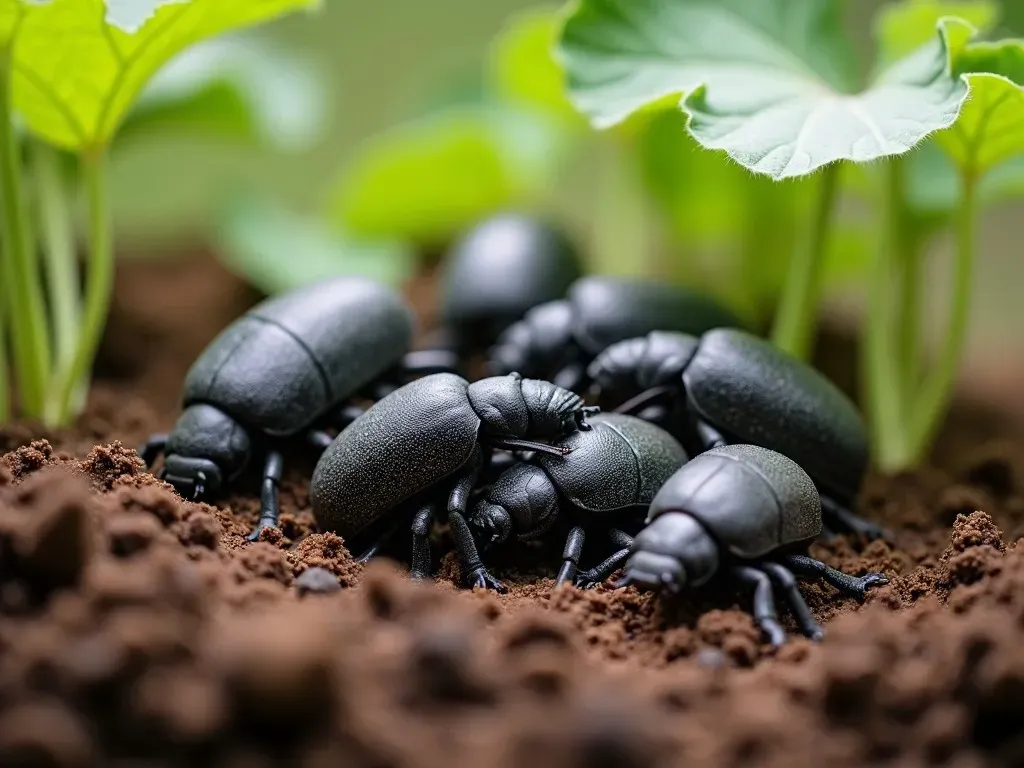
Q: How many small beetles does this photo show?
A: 7